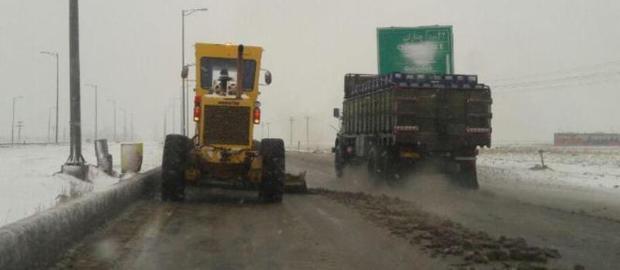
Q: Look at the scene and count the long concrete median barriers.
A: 1